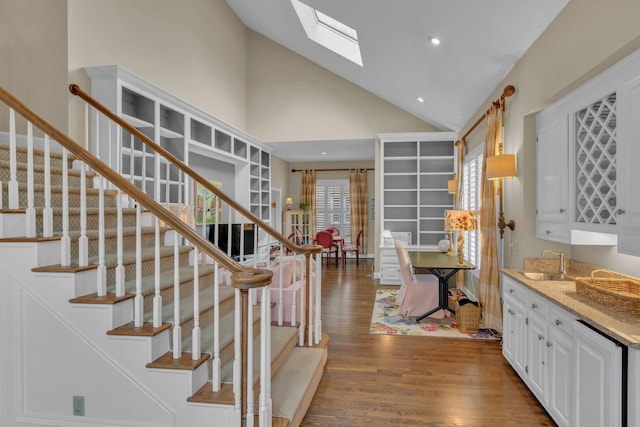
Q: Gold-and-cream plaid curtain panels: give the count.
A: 4